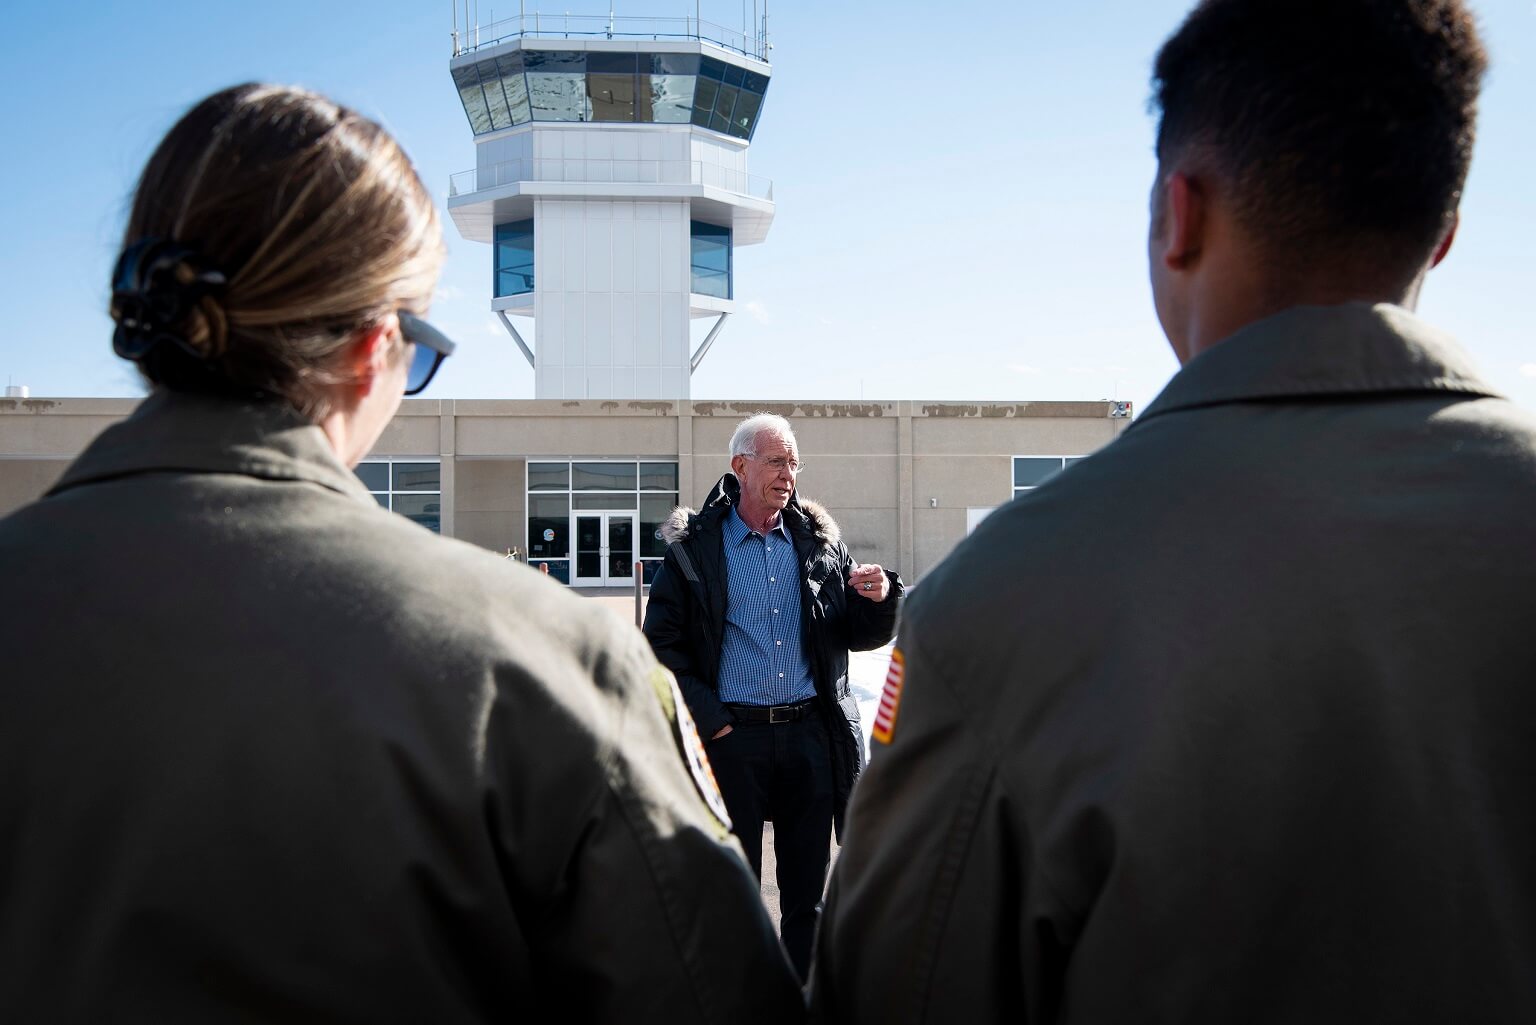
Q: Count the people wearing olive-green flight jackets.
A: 2